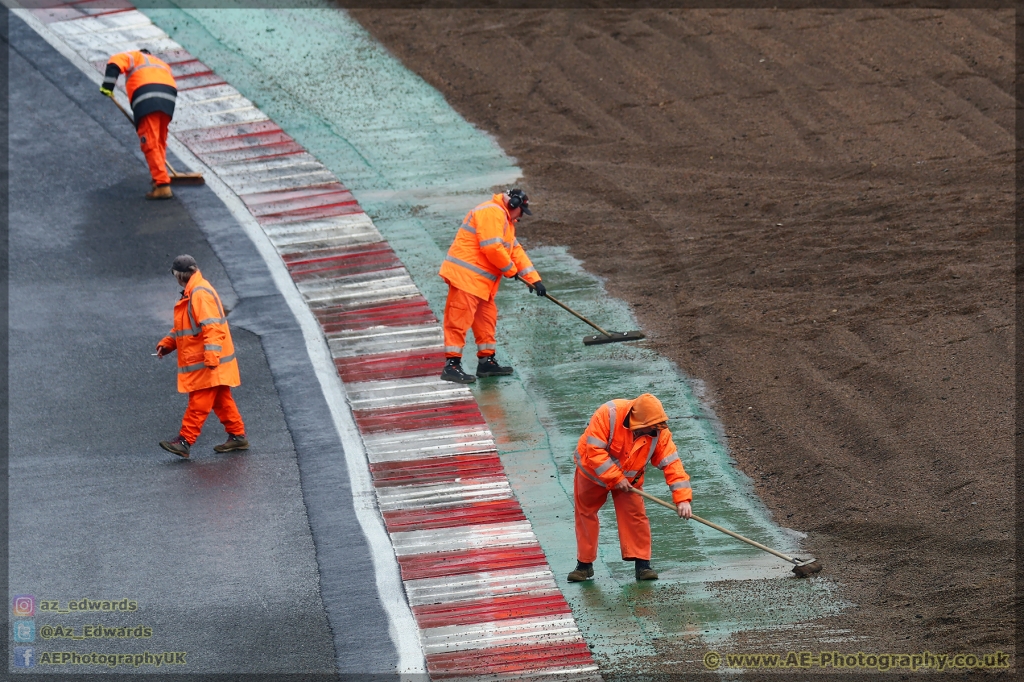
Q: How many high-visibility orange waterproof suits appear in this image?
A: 4